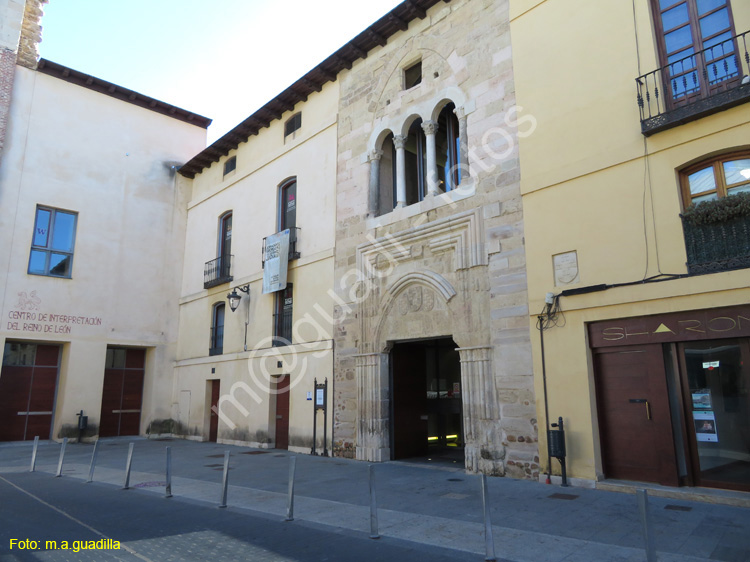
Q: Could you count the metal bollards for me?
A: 10